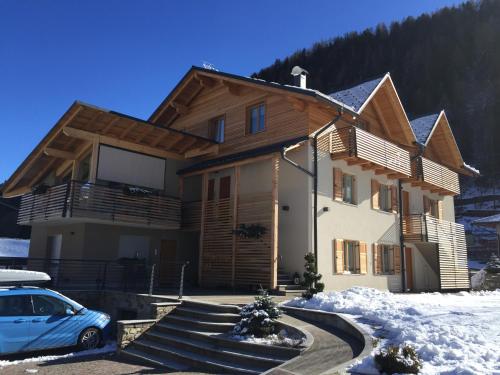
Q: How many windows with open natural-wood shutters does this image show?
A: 5